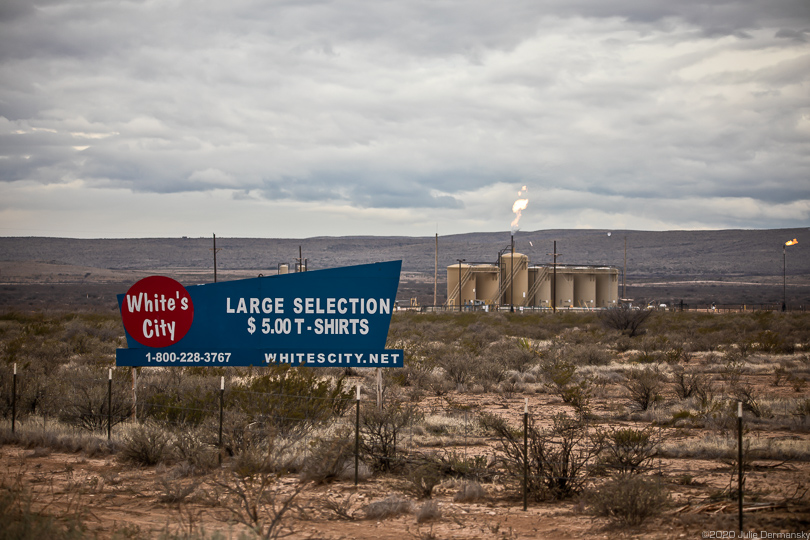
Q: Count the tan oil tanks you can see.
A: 7